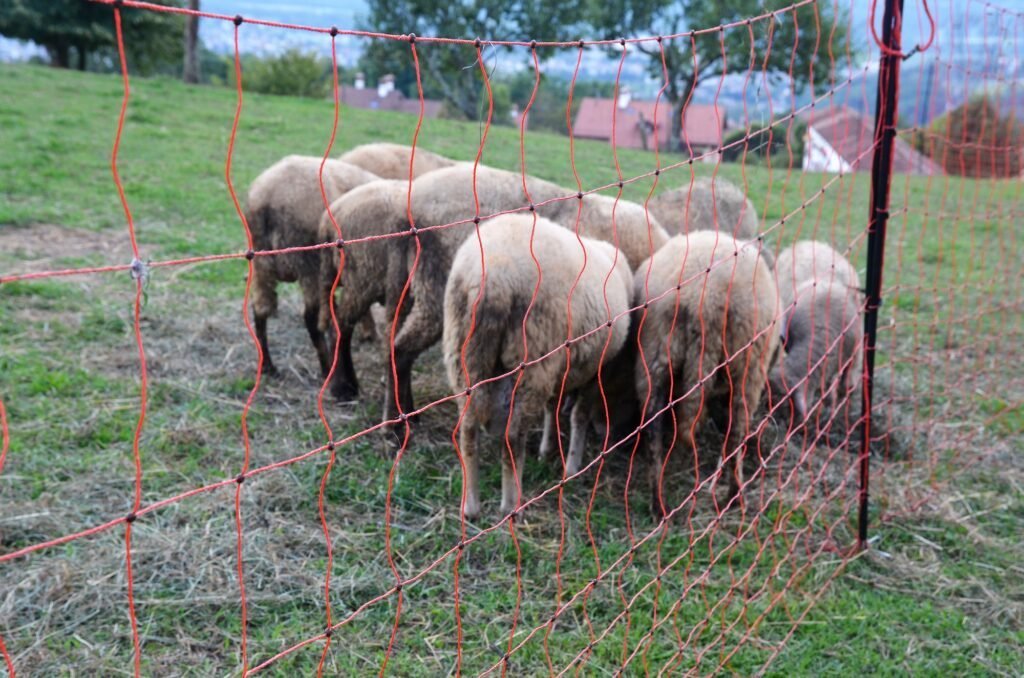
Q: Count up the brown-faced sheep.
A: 0